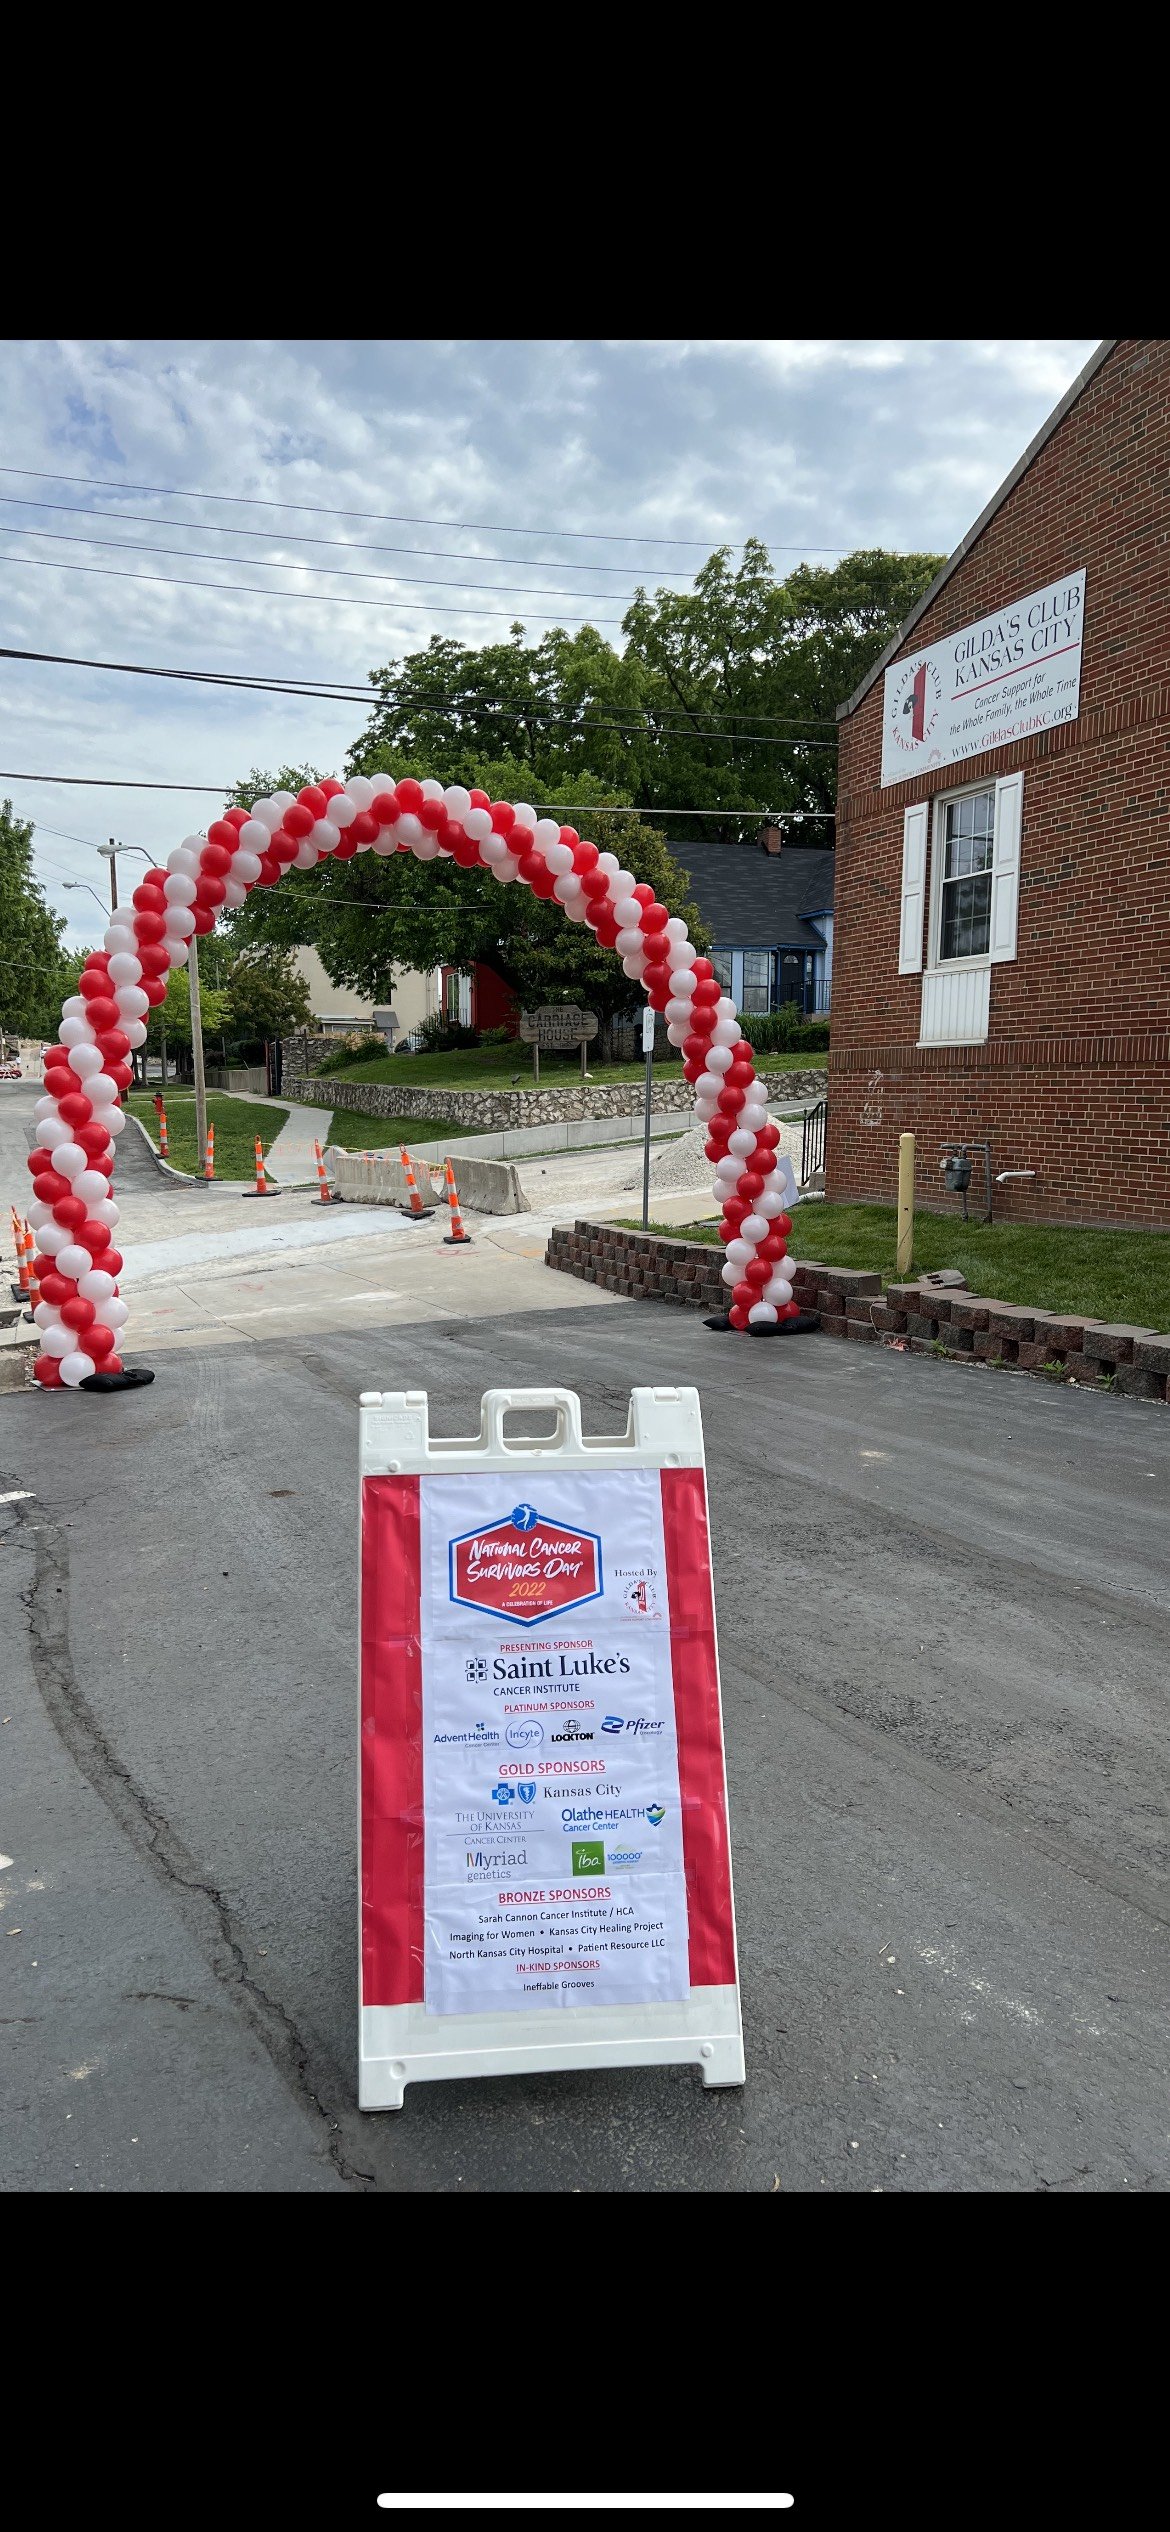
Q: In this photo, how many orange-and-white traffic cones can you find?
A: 8